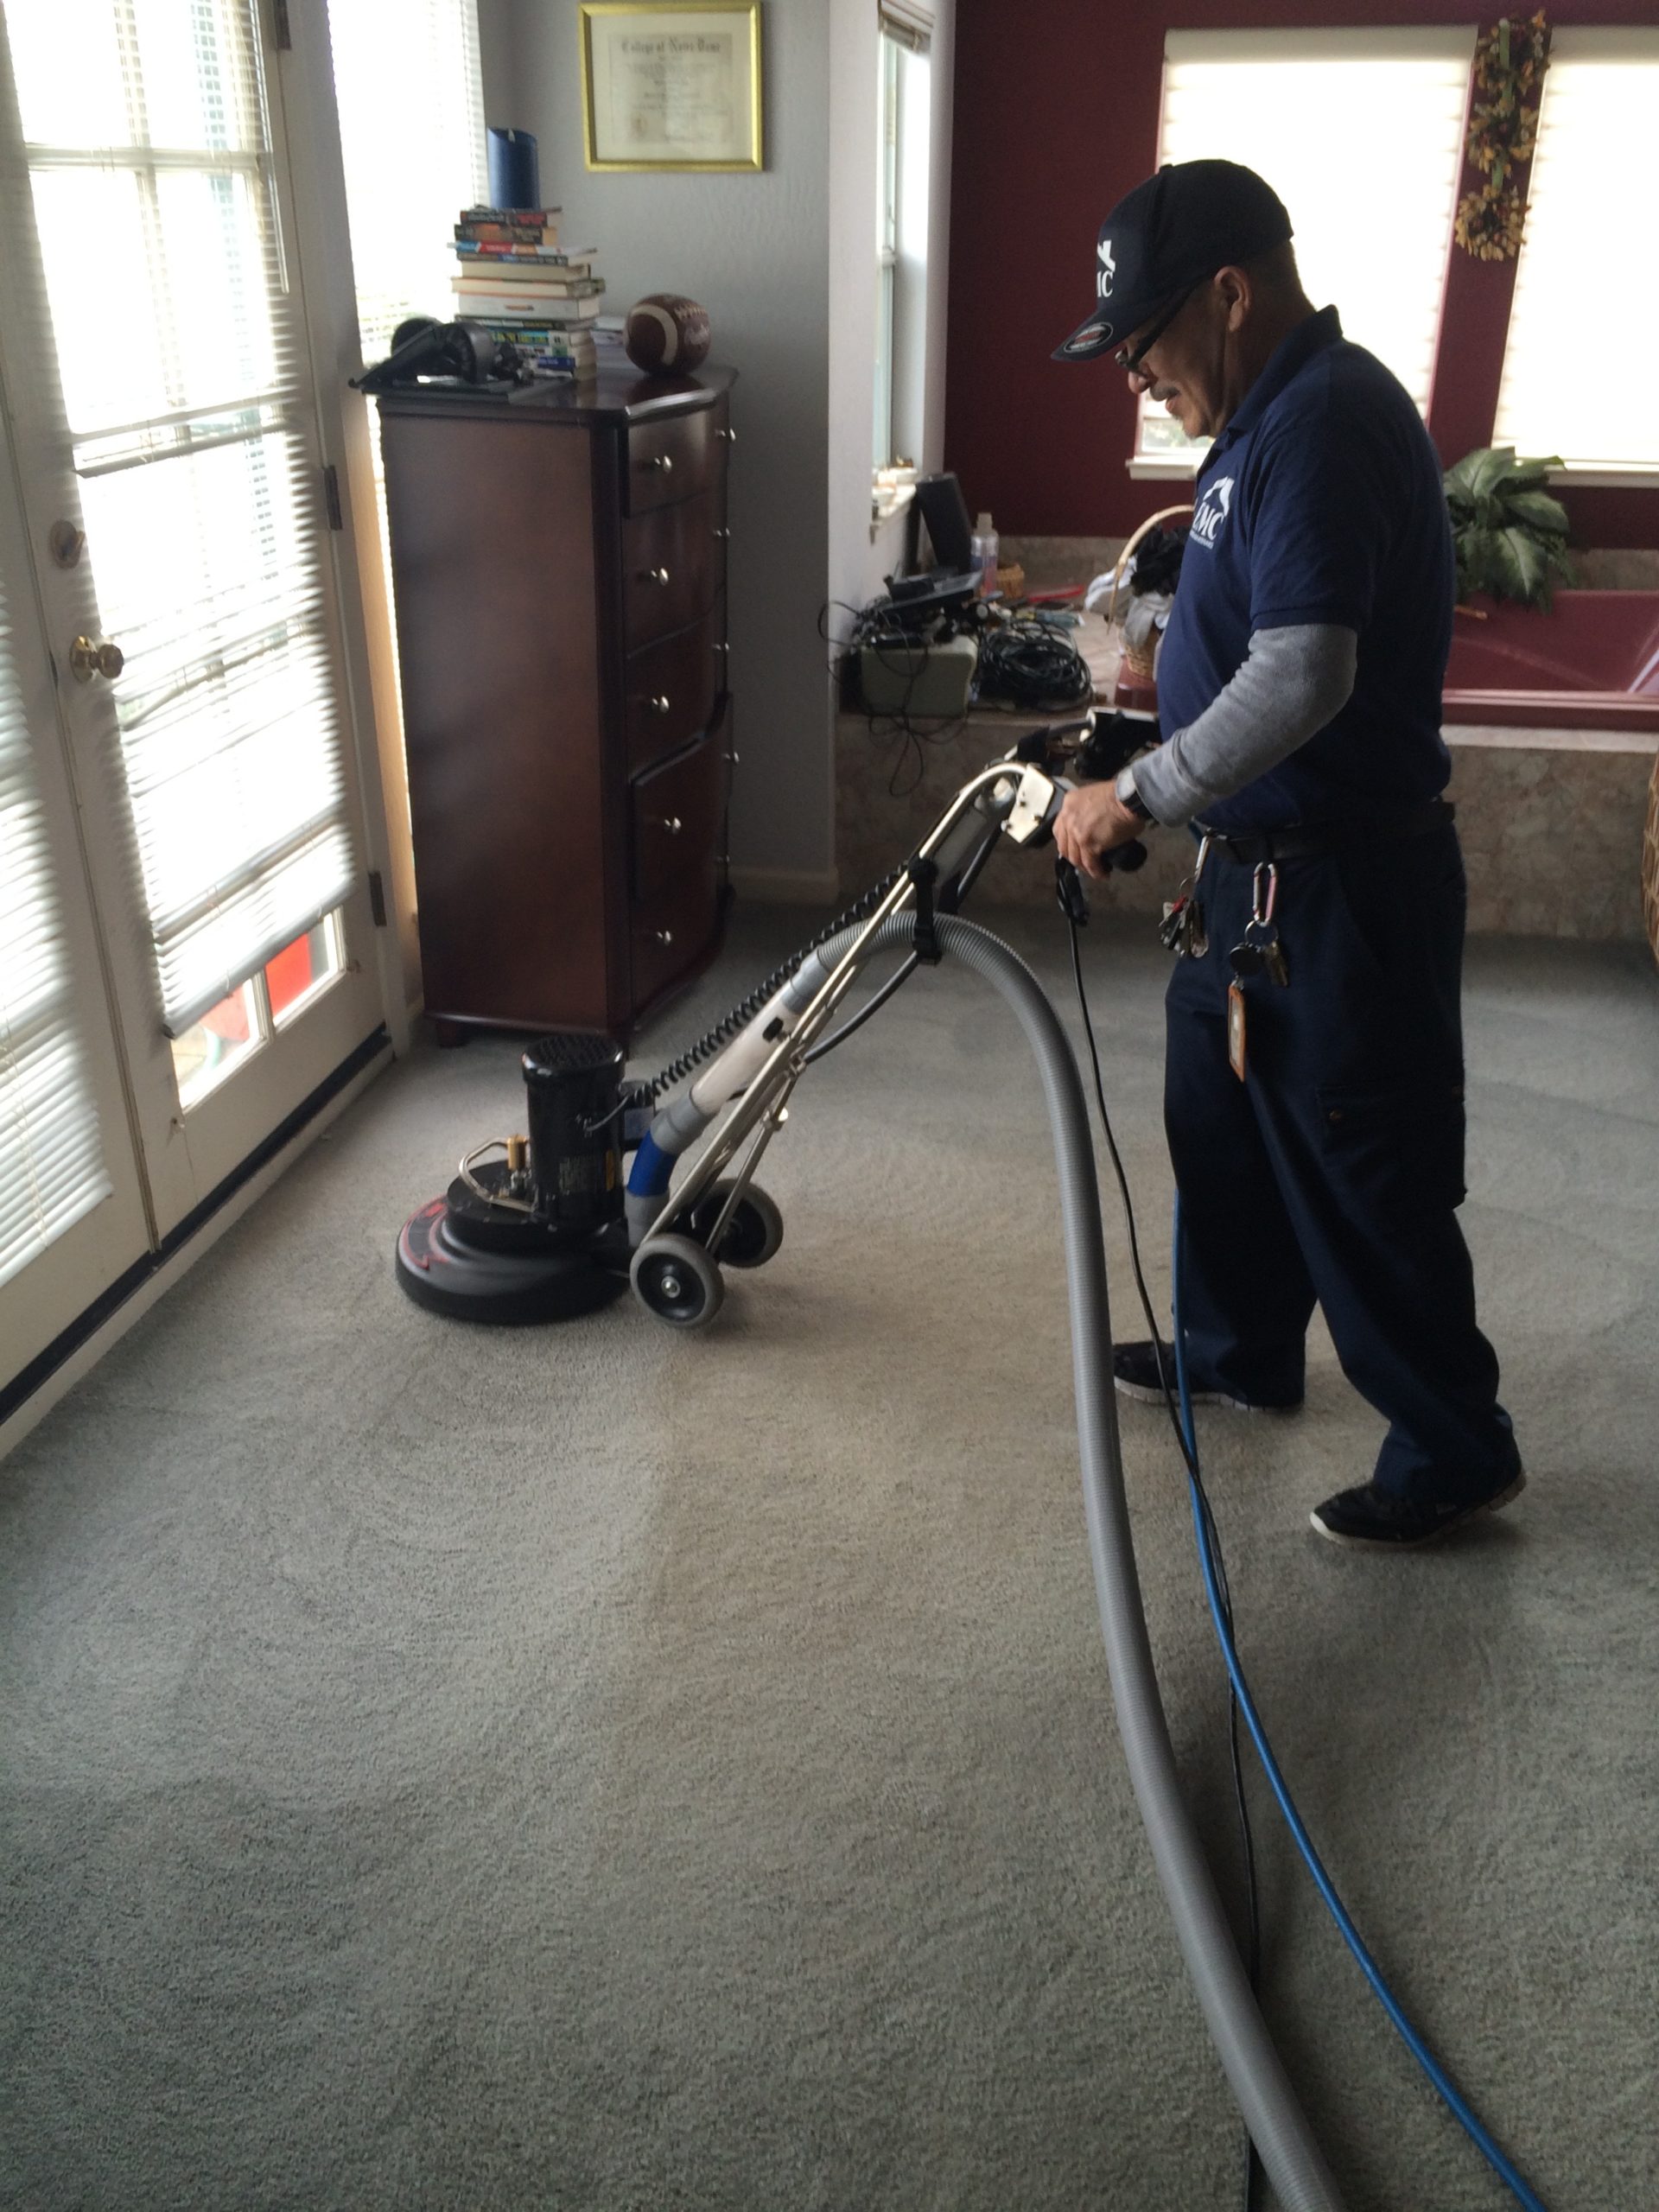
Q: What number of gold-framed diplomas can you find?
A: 1